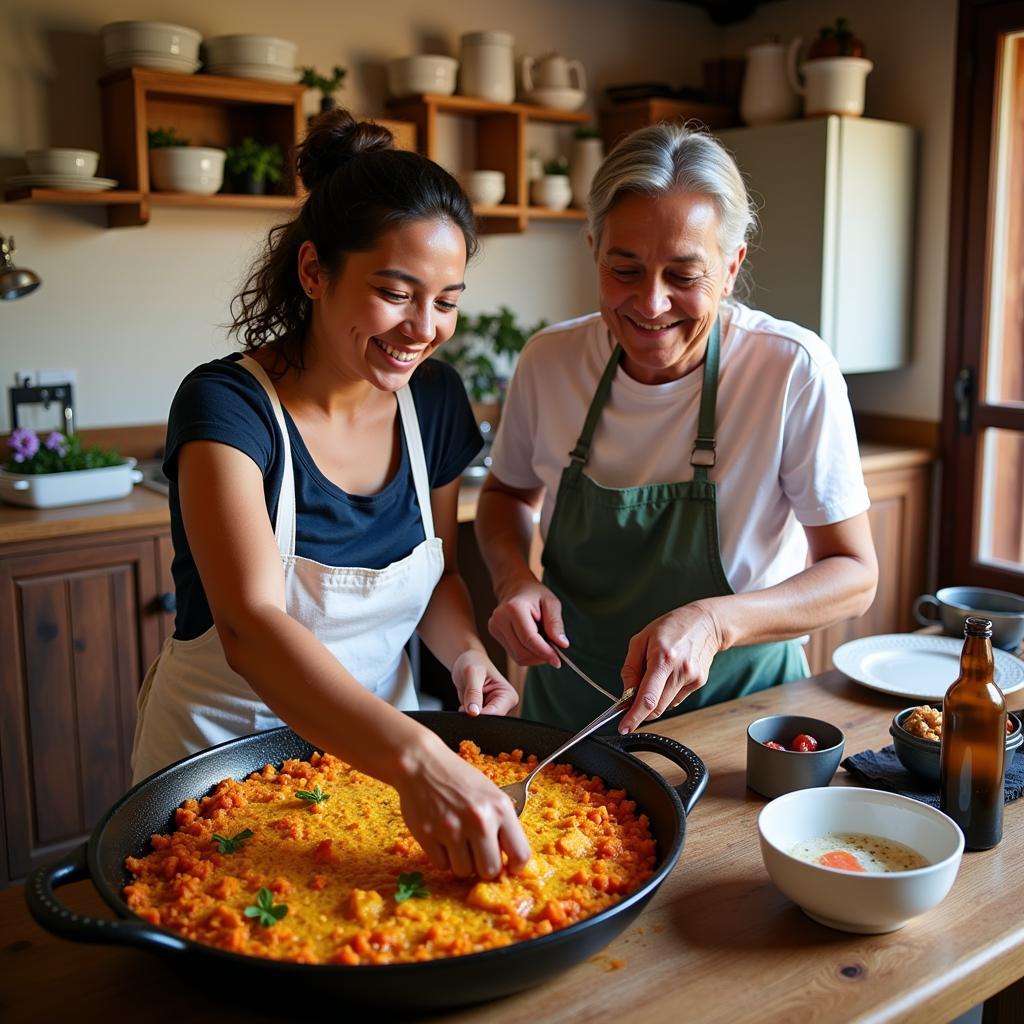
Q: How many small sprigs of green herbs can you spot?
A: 4